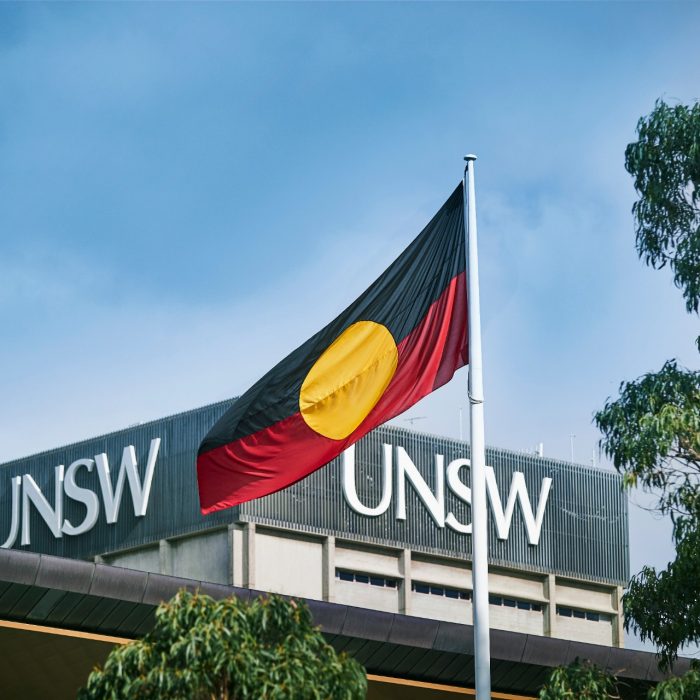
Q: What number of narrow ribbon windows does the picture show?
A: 4